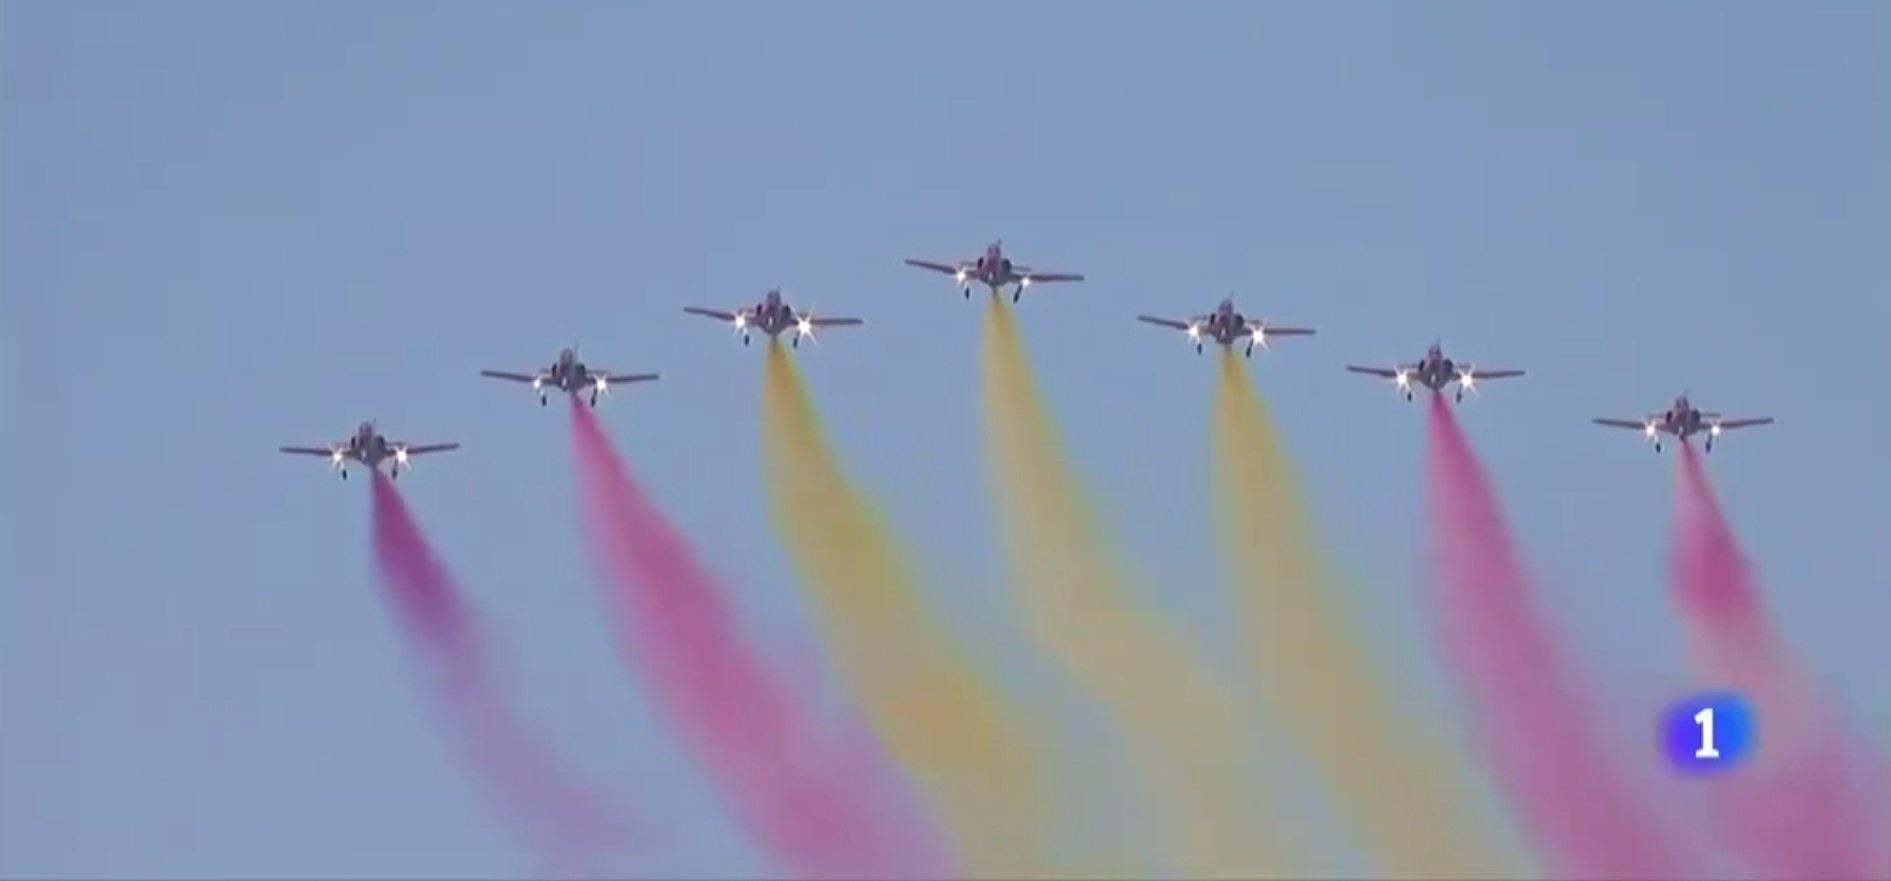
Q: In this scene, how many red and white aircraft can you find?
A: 7